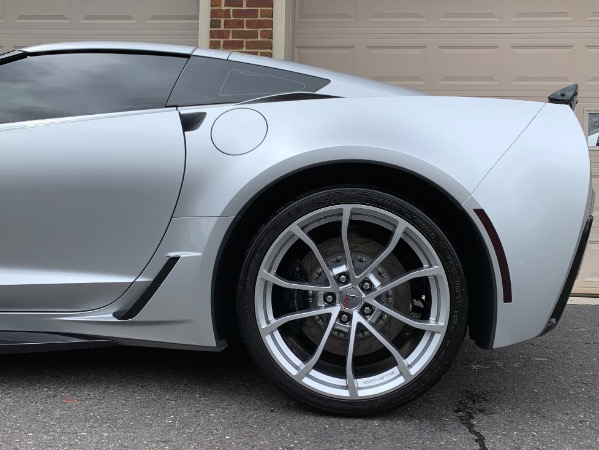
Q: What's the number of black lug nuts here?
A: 5